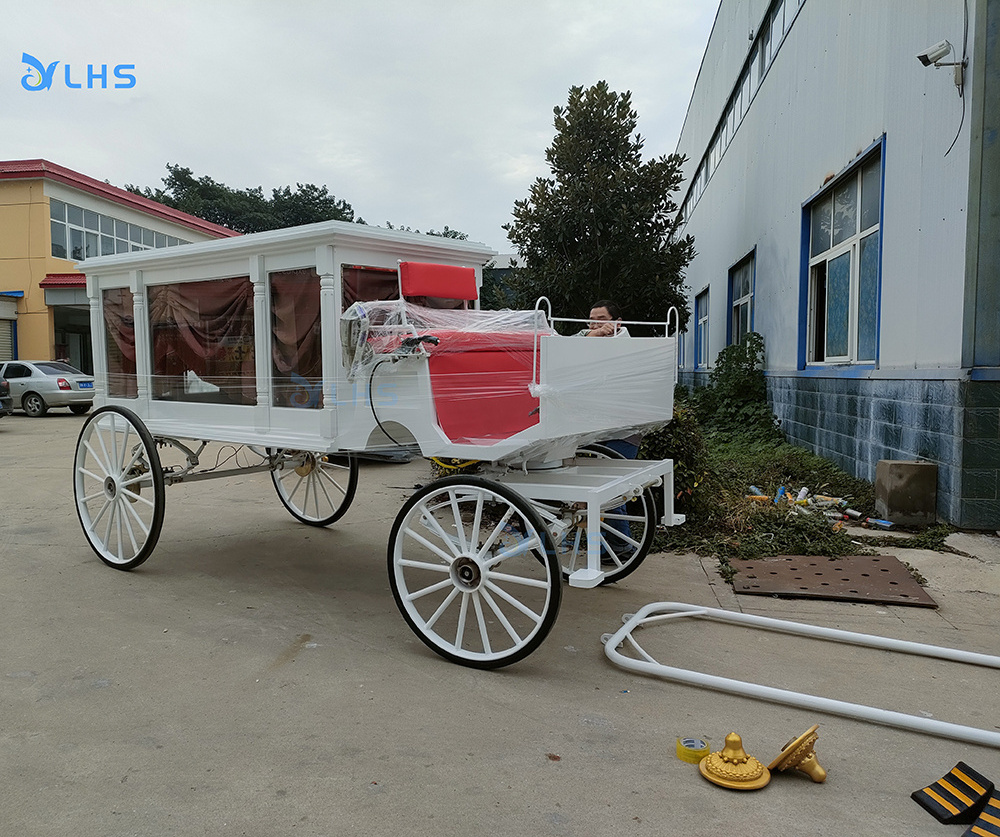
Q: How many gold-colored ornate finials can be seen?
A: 2